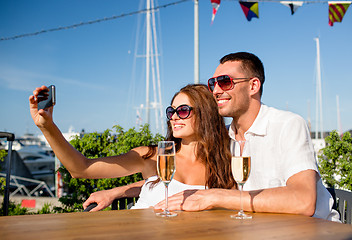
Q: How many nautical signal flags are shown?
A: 4